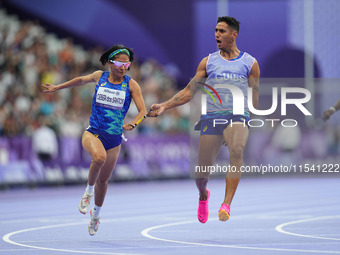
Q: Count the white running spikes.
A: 2